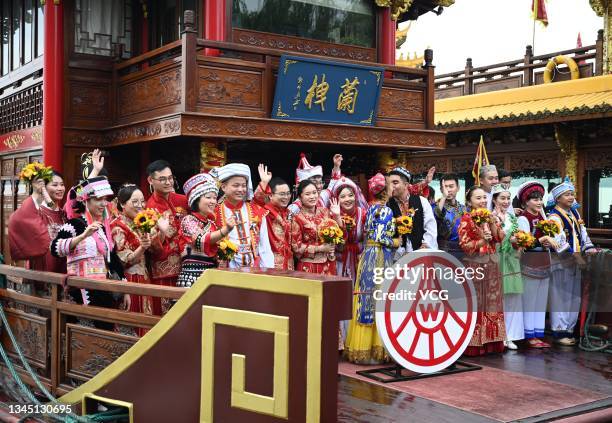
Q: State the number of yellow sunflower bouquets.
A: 9